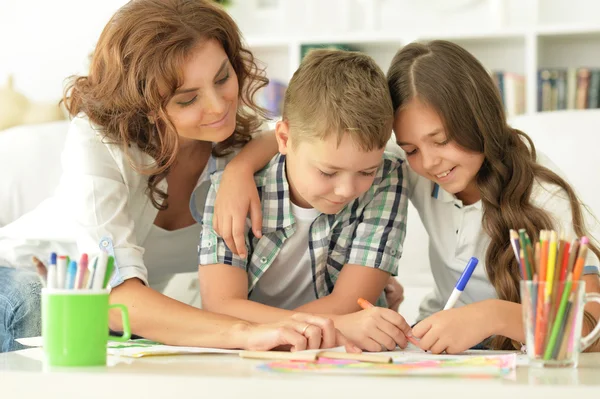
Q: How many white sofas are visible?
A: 1